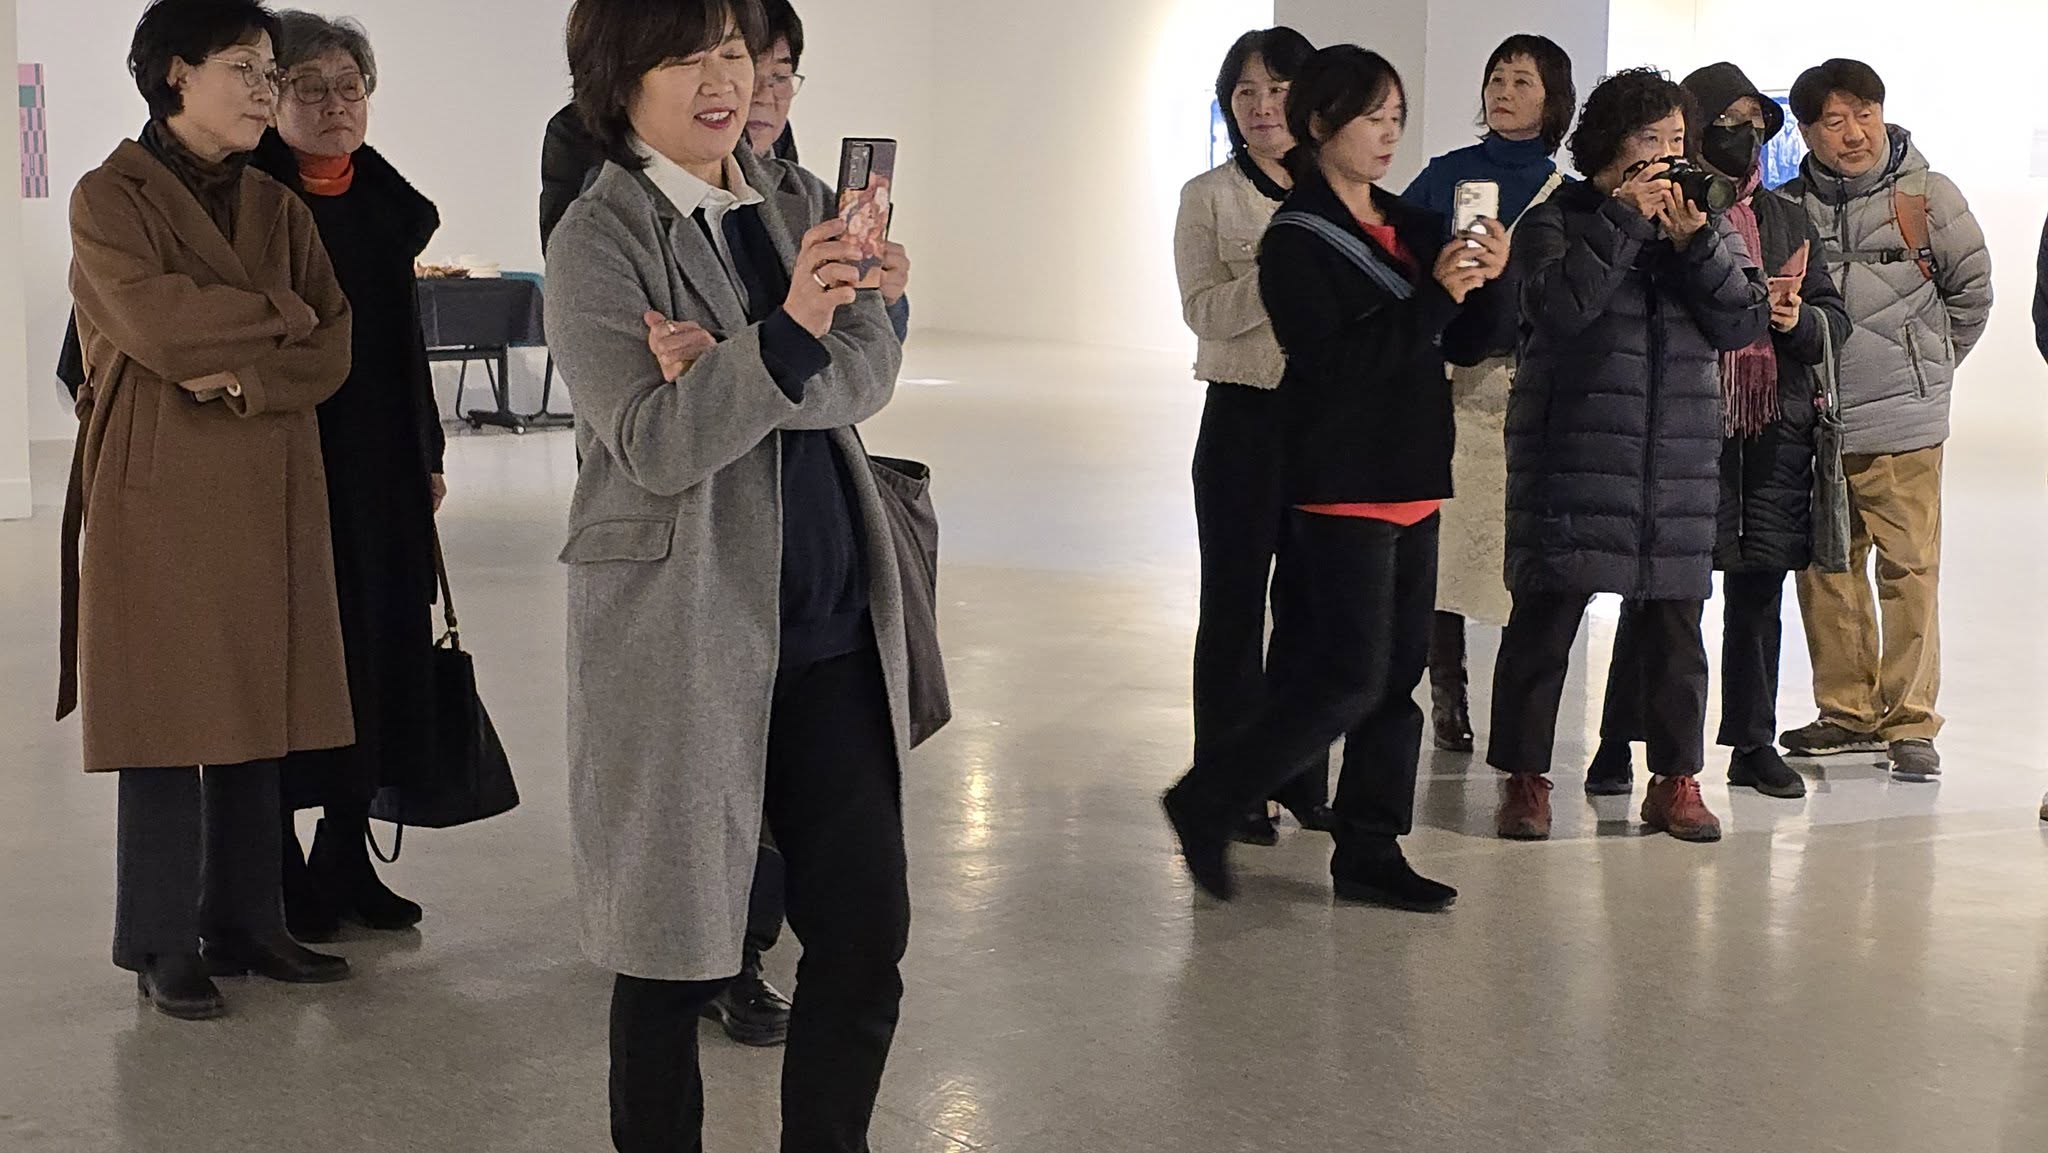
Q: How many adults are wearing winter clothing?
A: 10